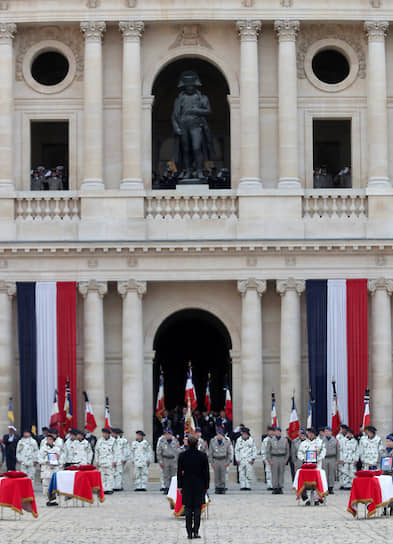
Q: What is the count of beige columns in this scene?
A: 12